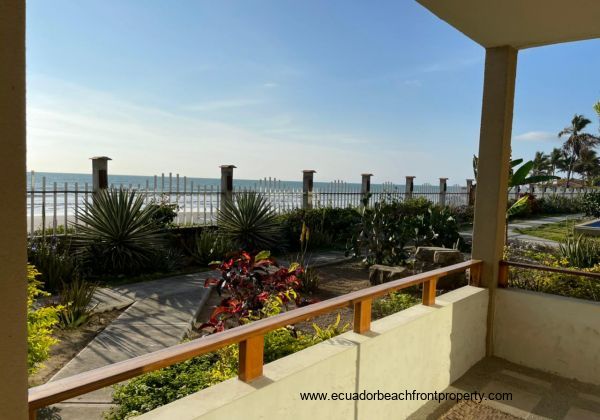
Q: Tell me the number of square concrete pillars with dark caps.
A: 7